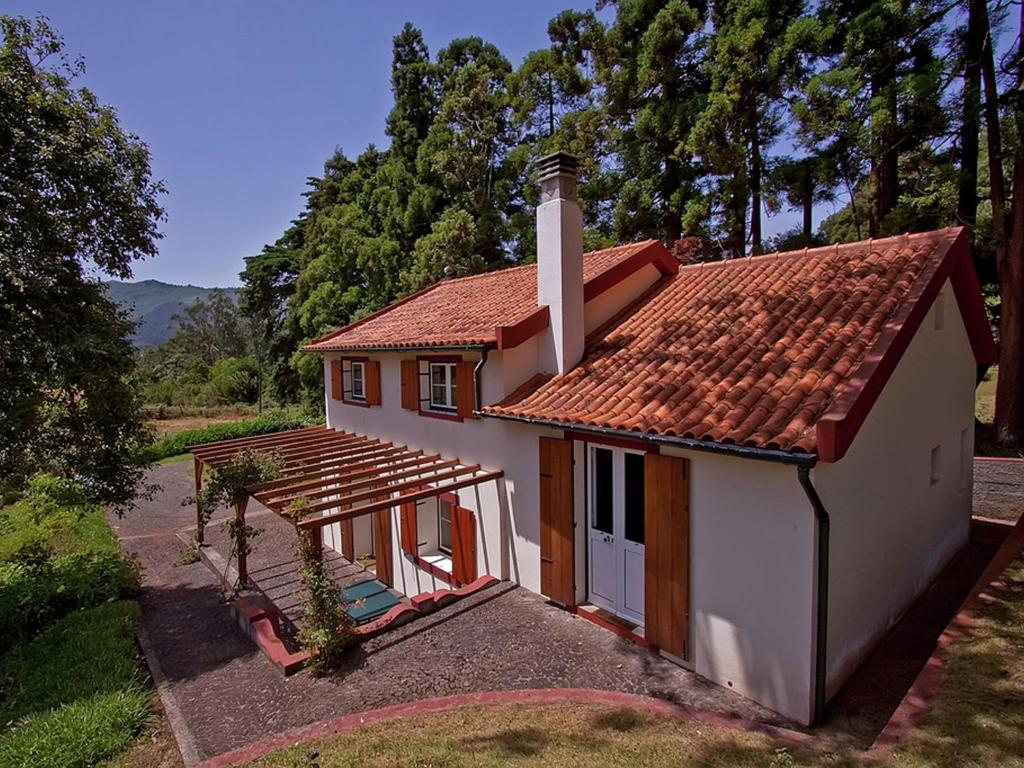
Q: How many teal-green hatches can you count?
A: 2